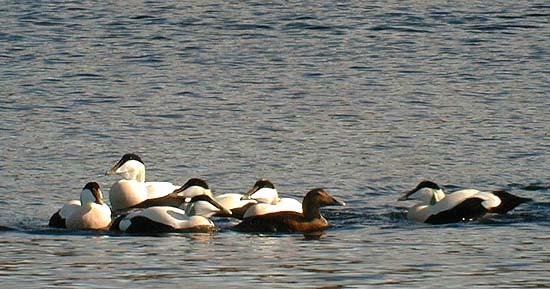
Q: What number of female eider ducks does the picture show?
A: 1